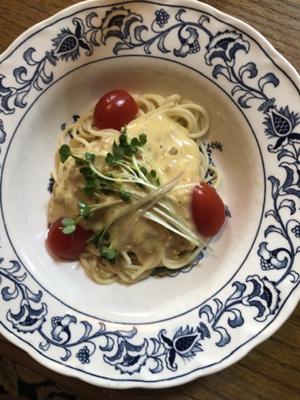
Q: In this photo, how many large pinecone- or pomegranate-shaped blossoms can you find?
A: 3